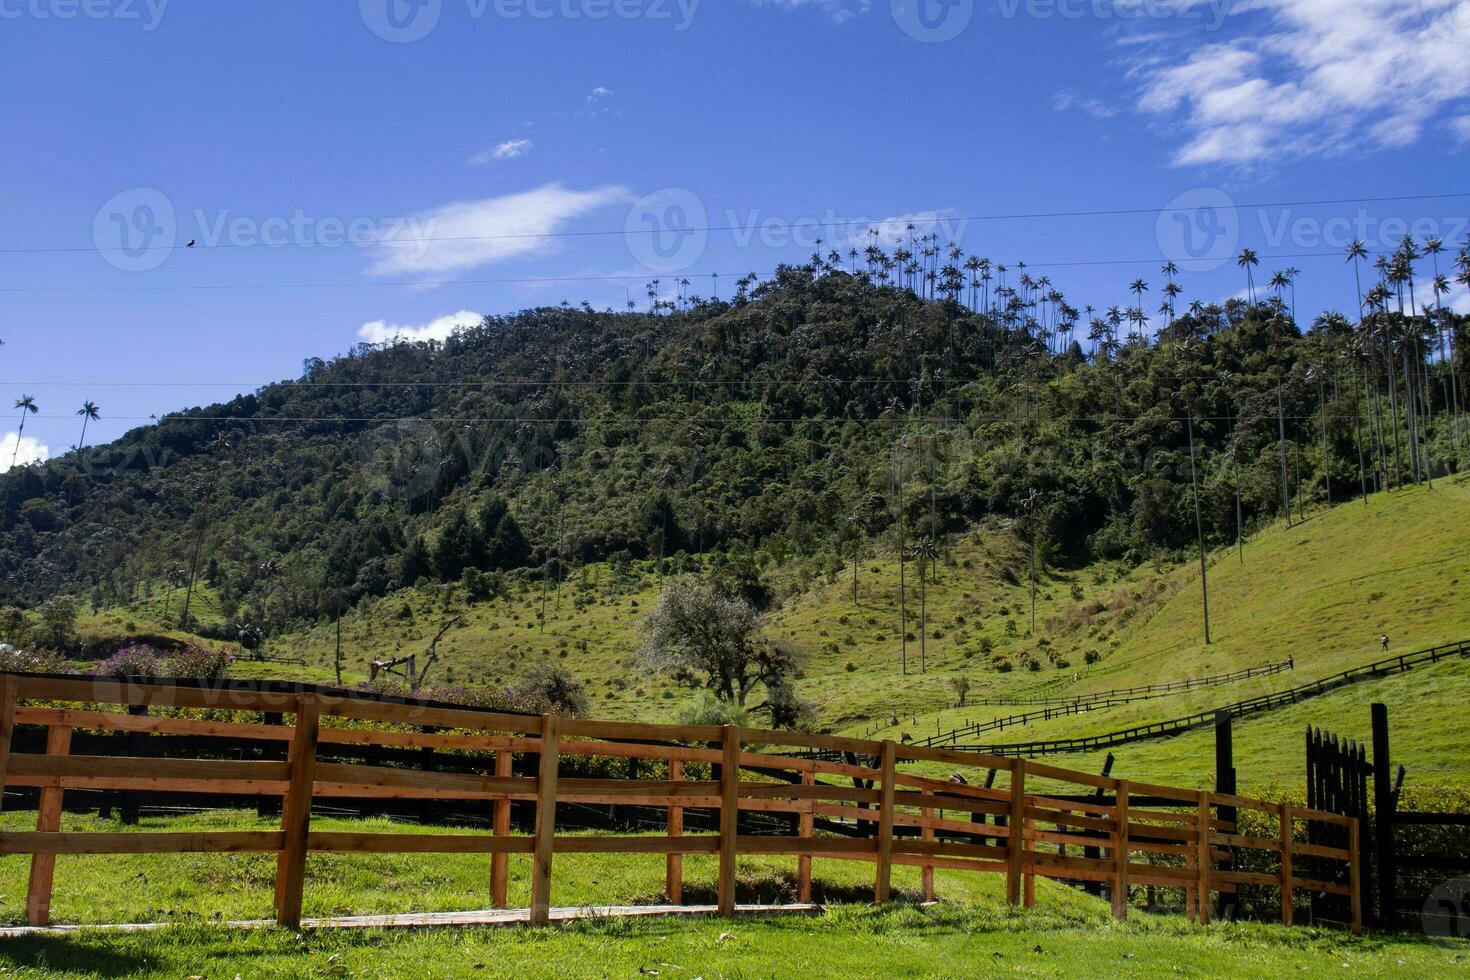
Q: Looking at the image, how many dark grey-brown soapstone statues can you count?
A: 0